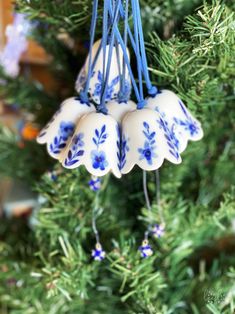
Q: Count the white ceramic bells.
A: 6